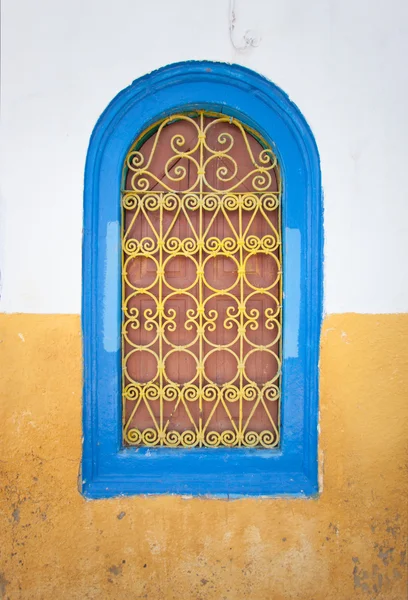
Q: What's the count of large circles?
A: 8